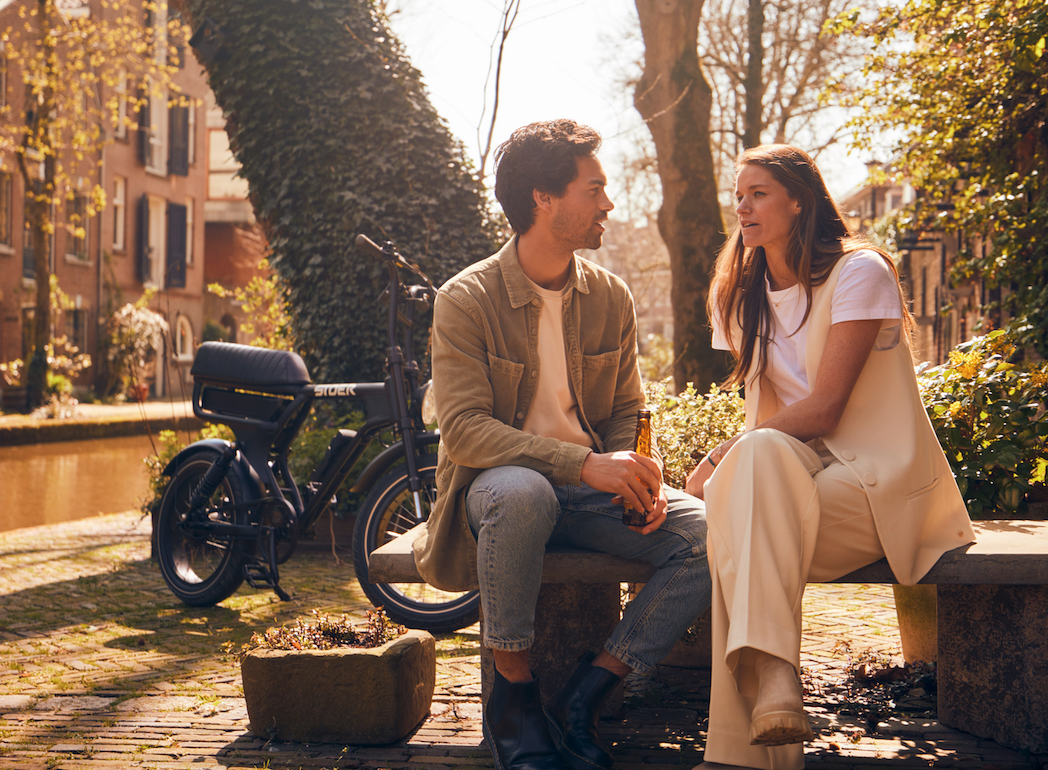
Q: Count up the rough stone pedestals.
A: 2